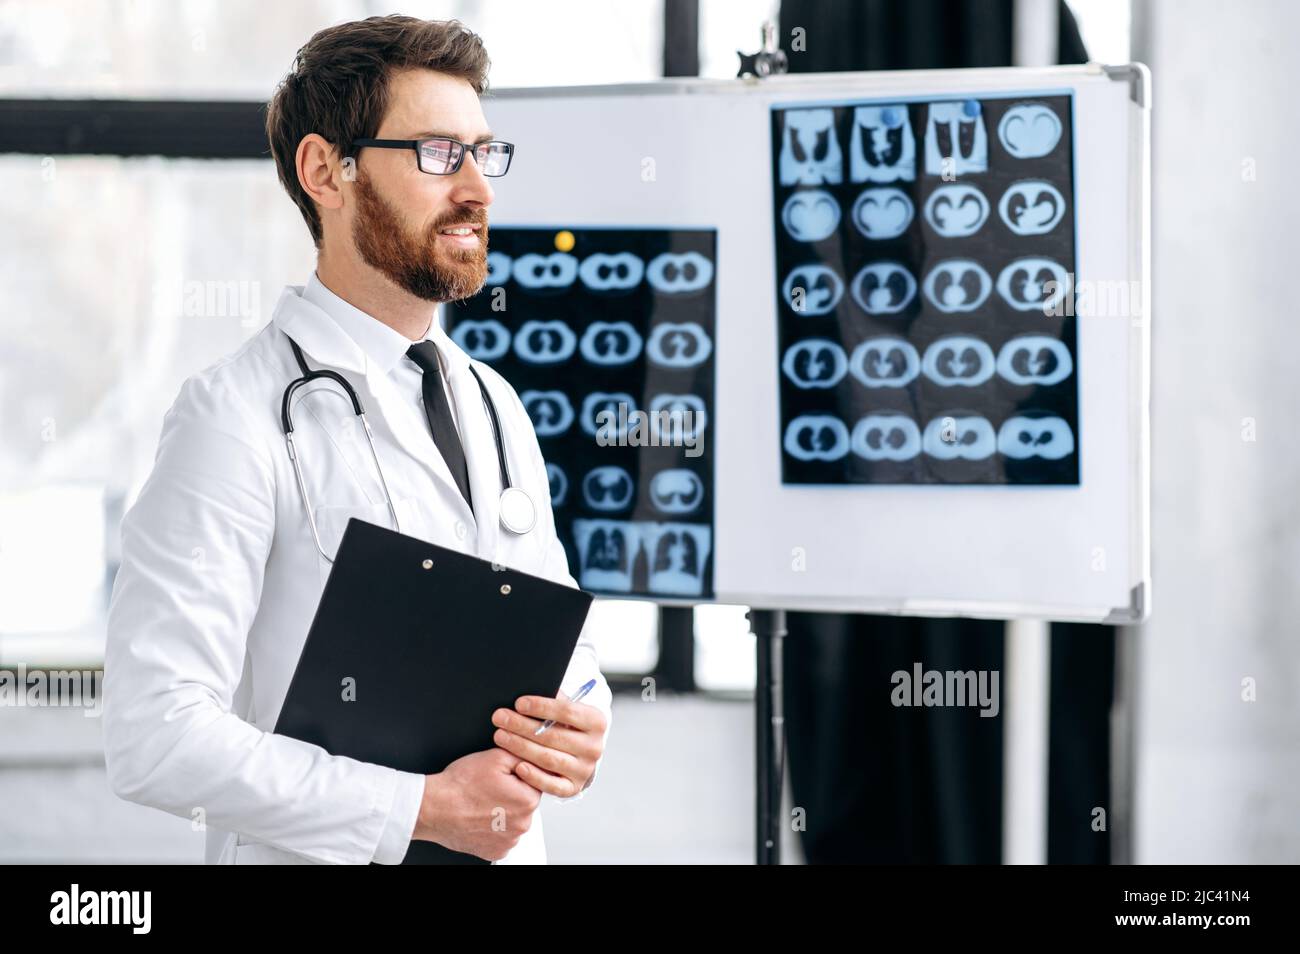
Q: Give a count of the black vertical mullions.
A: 1